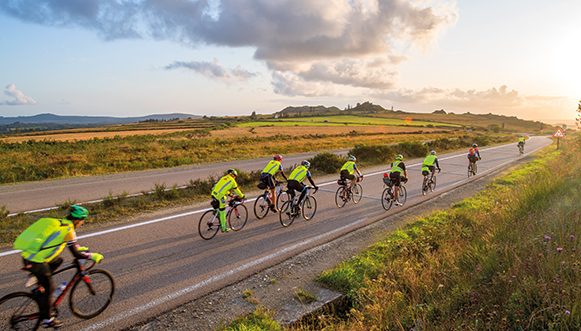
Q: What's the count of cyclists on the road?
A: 9